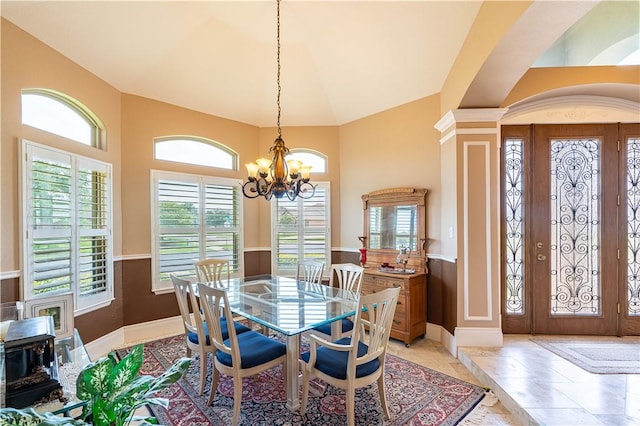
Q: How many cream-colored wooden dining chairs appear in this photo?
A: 6